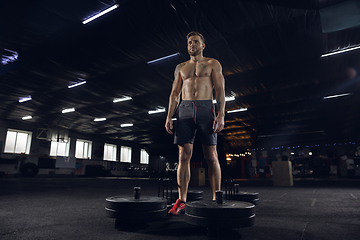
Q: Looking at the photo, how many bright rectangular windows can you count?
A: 6